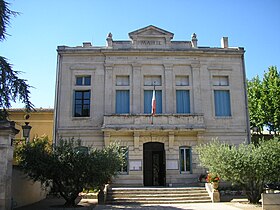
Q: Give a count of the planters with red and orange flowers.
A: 1